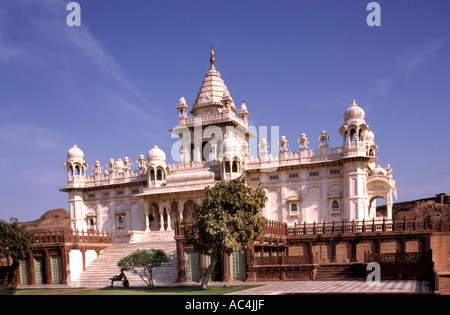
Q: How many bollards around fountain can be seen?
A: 0